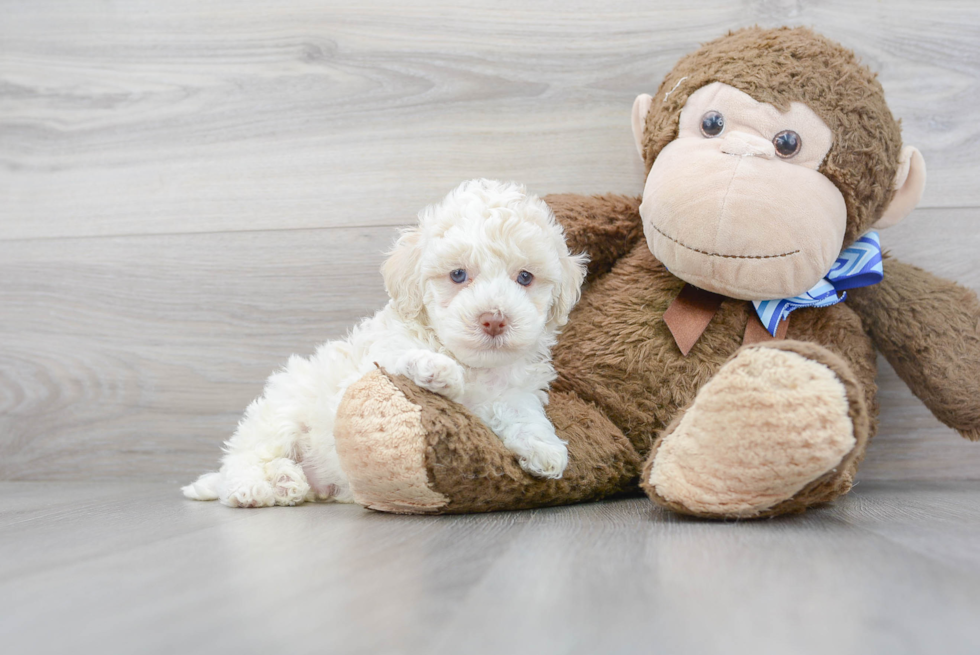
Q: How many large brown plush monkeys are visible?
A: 1